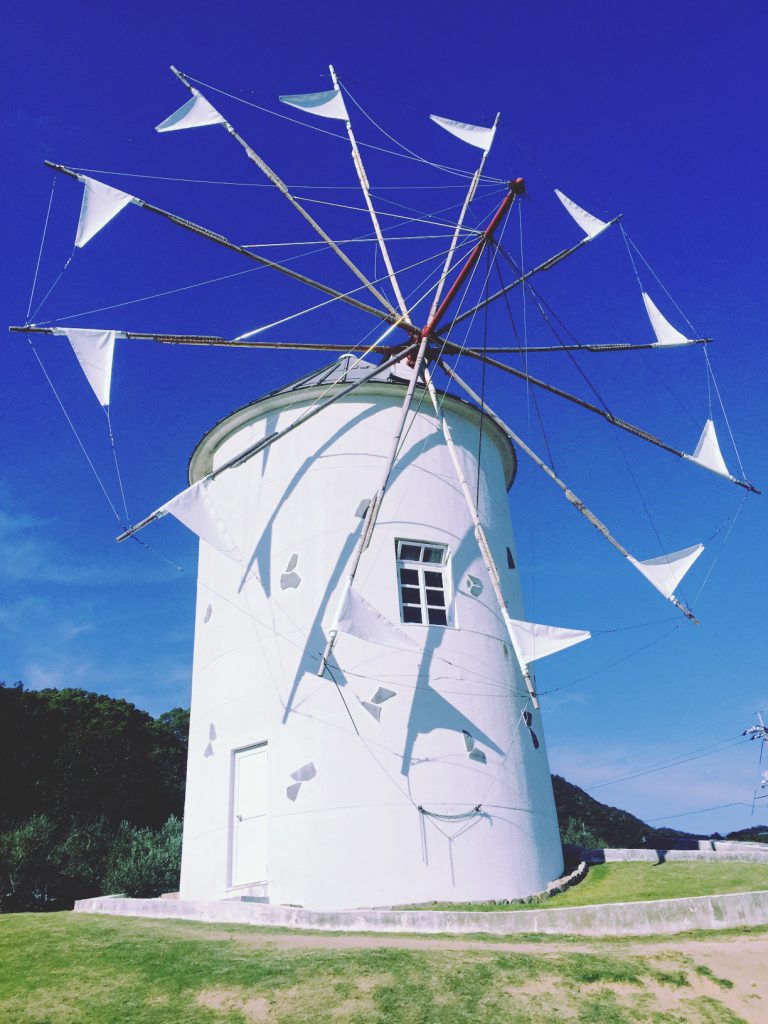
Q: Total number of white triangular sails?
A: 12